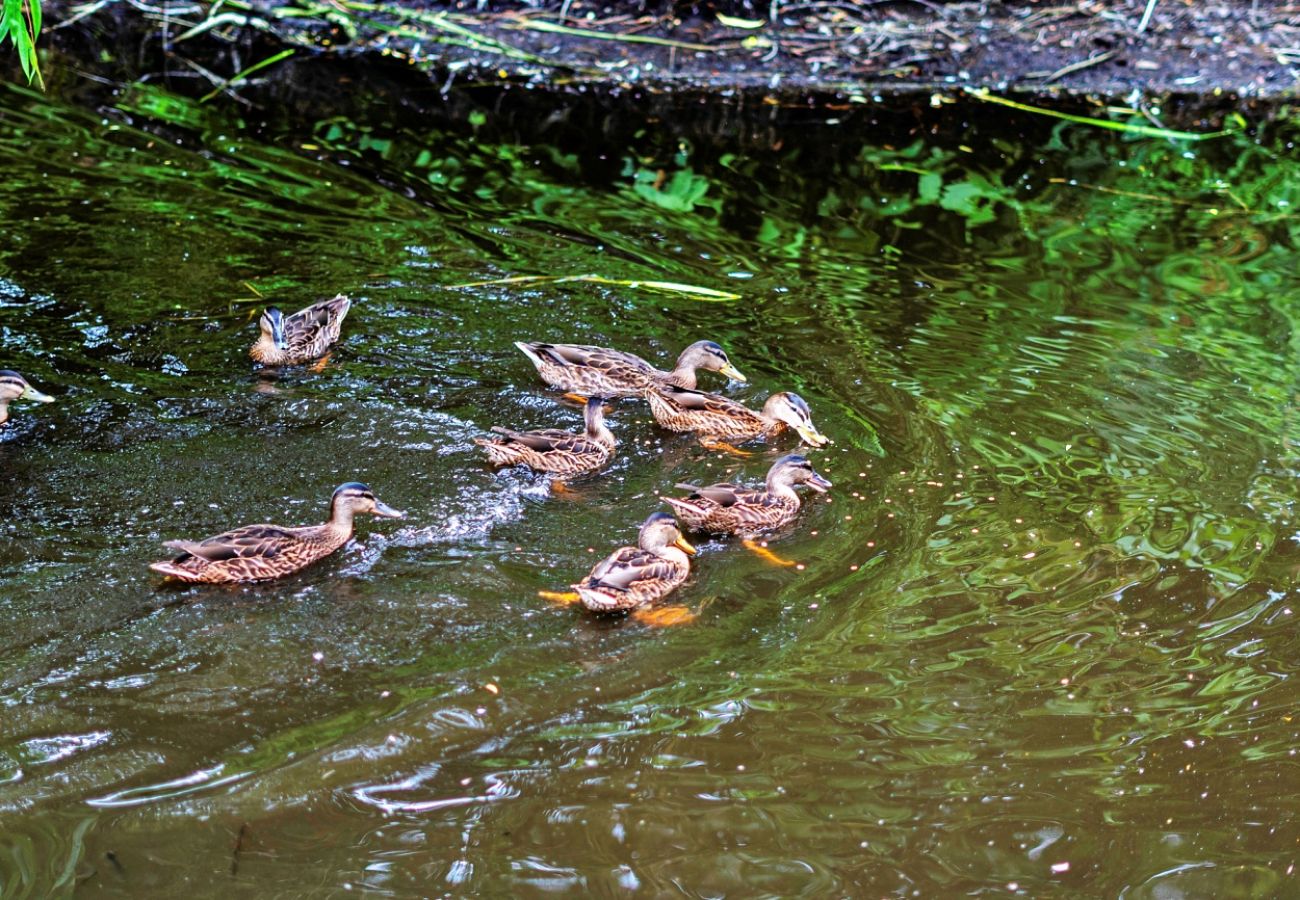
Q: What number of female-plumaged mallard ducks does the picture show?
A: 8